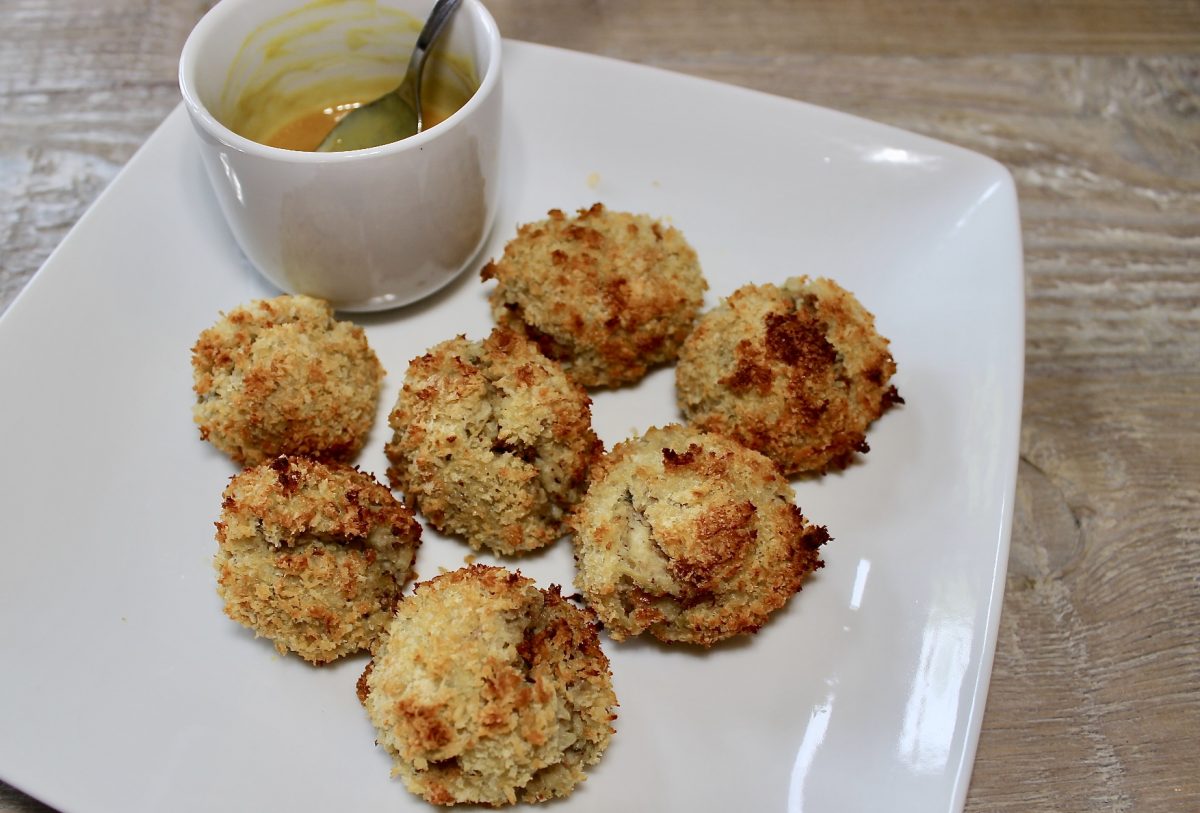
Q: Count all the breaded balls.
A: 7